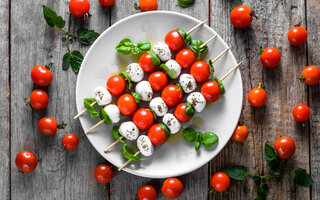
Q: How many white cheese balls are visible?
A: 12